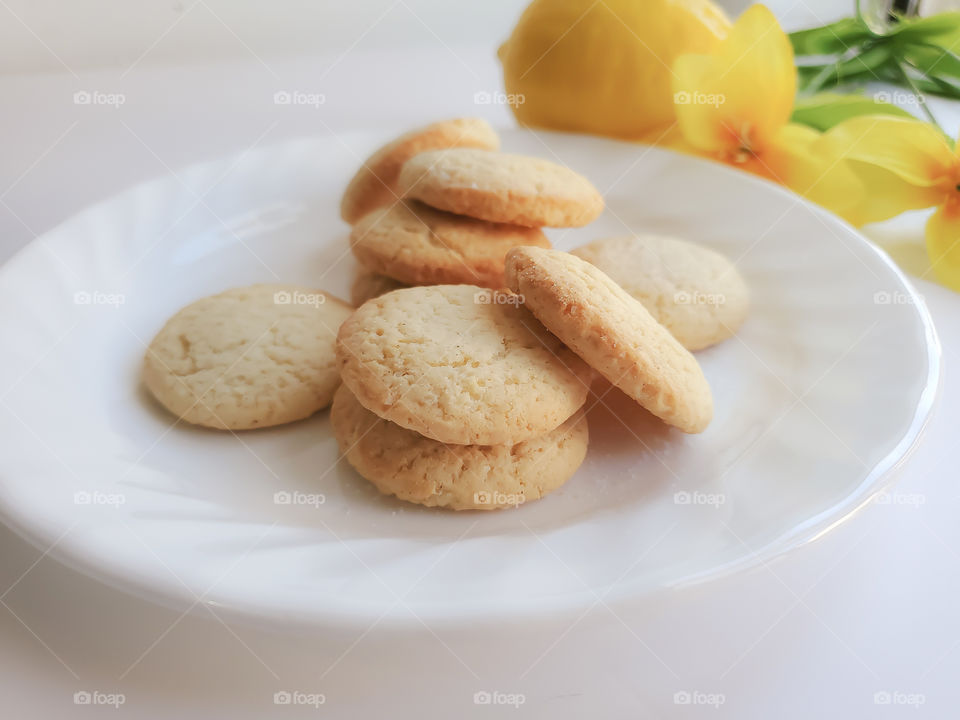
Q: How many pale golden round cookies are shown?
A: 9